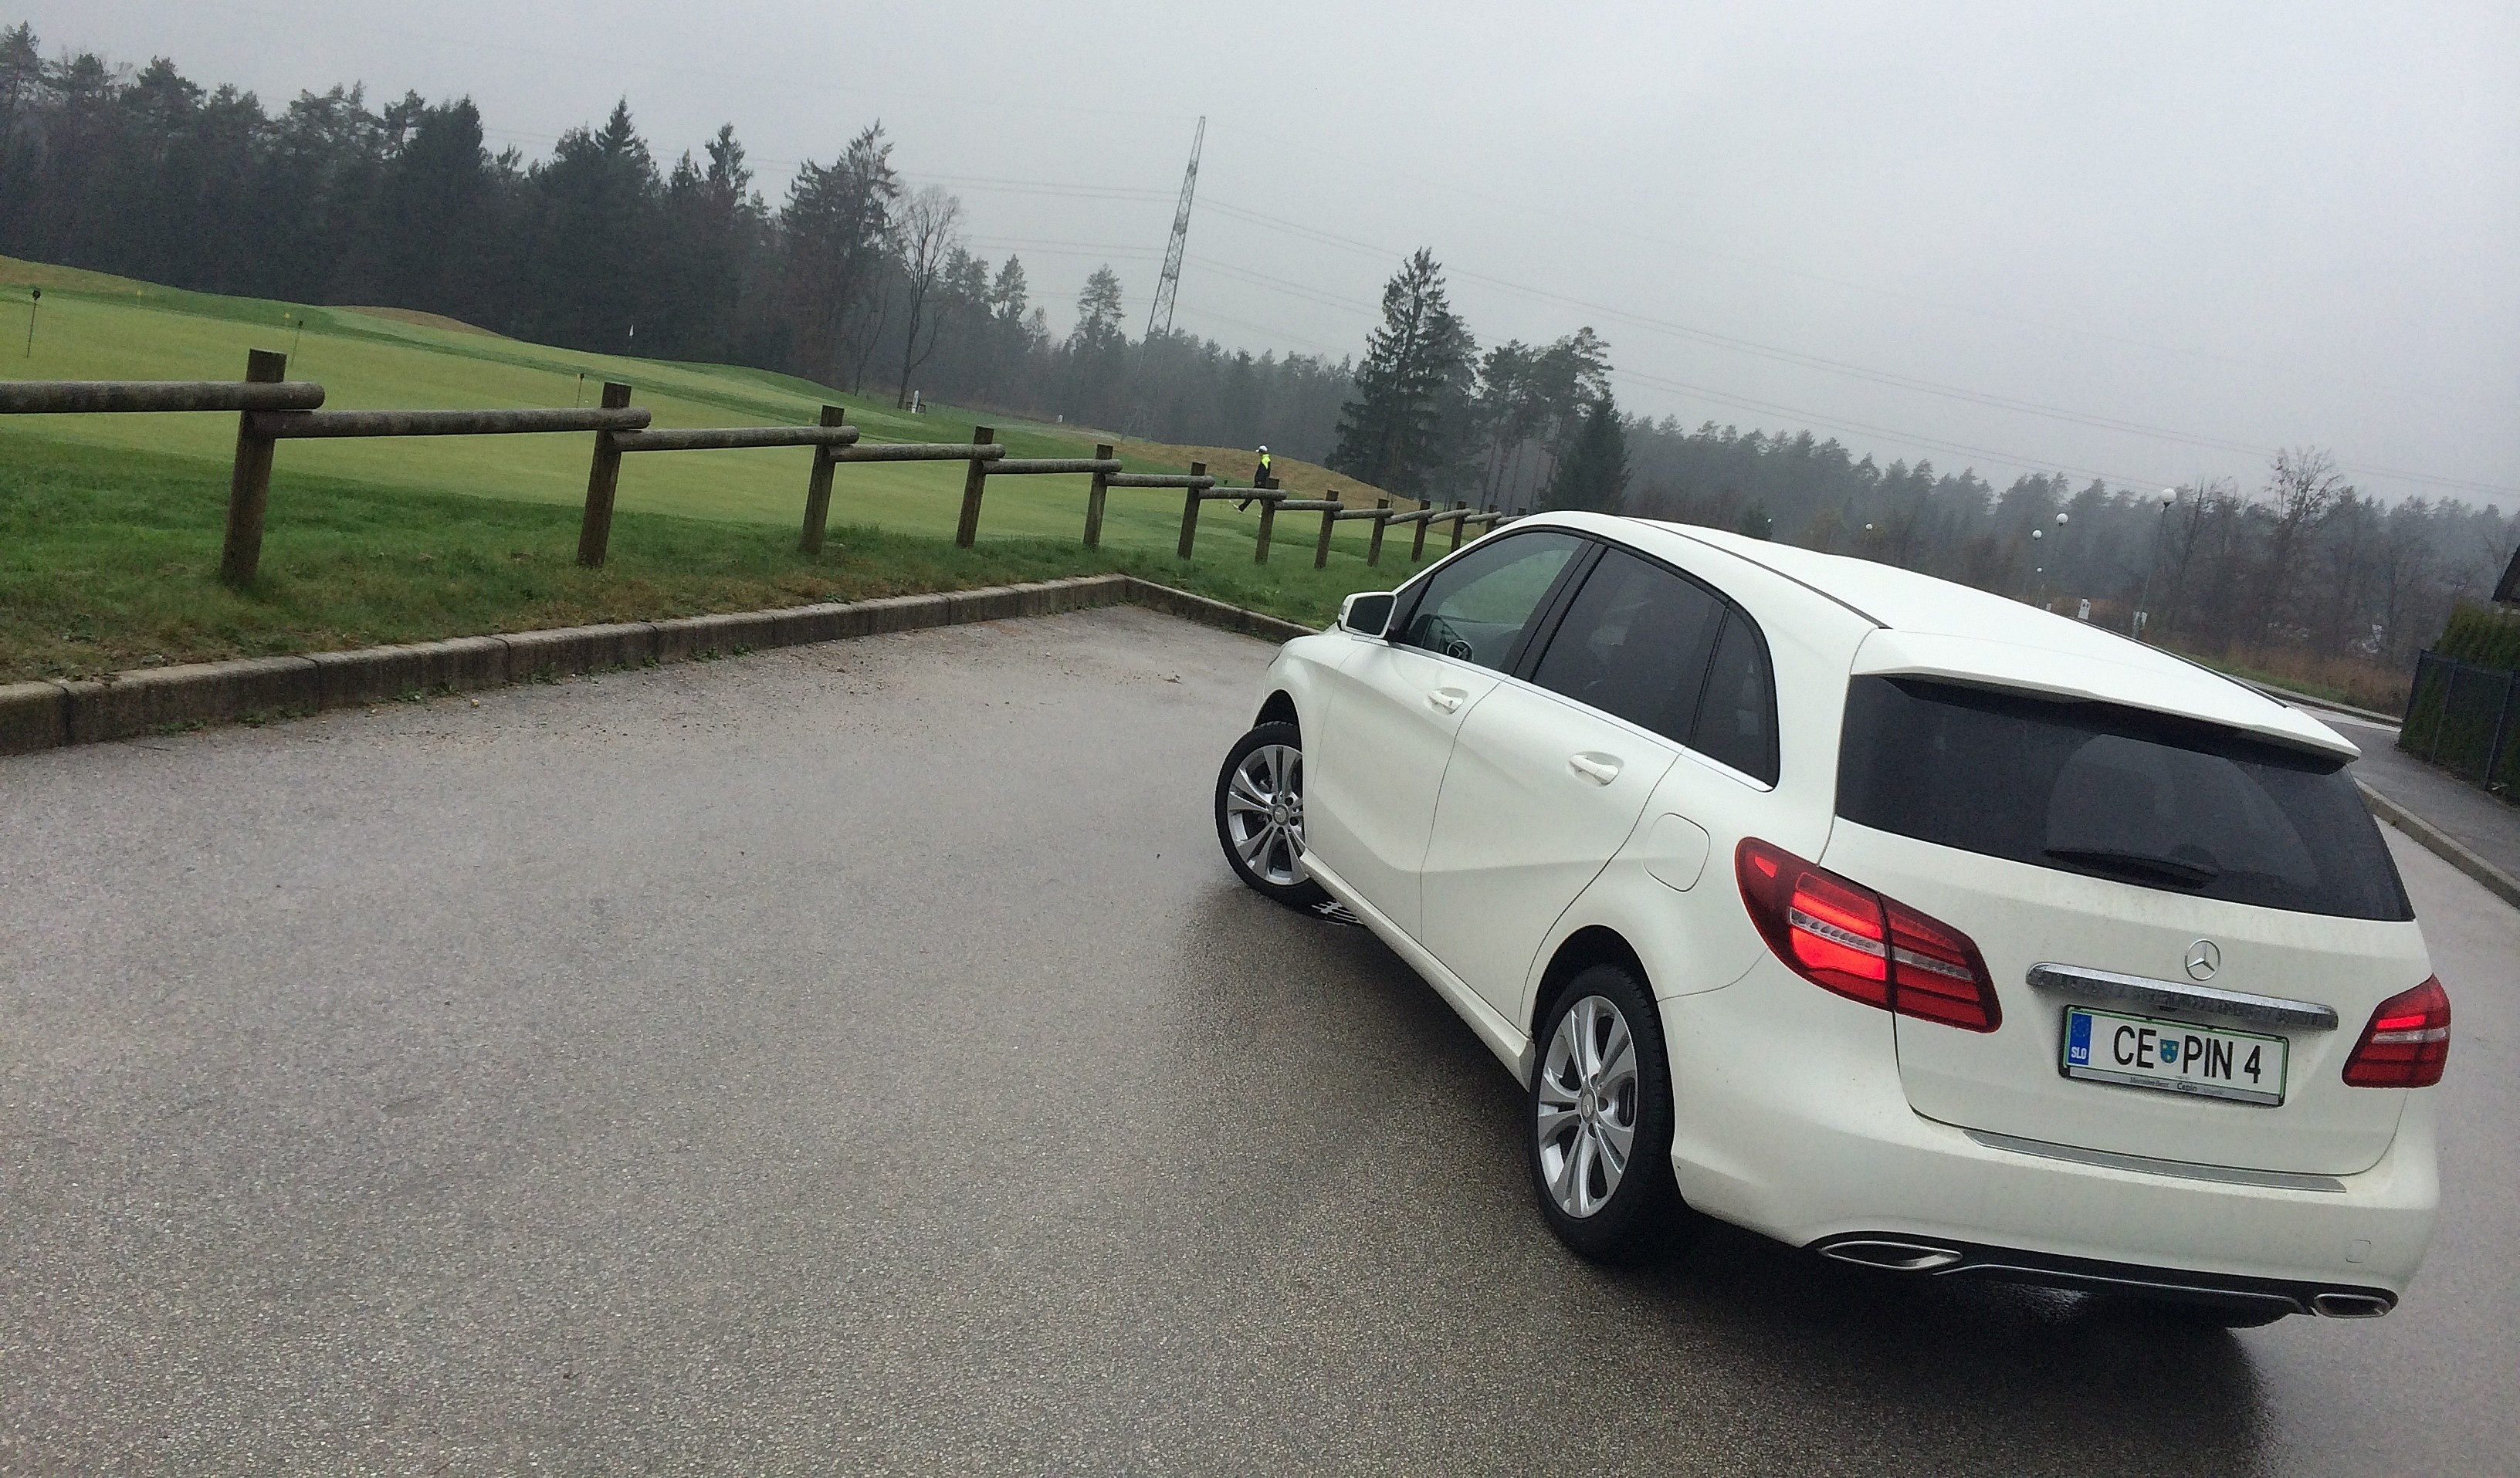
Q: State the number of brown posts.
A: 13